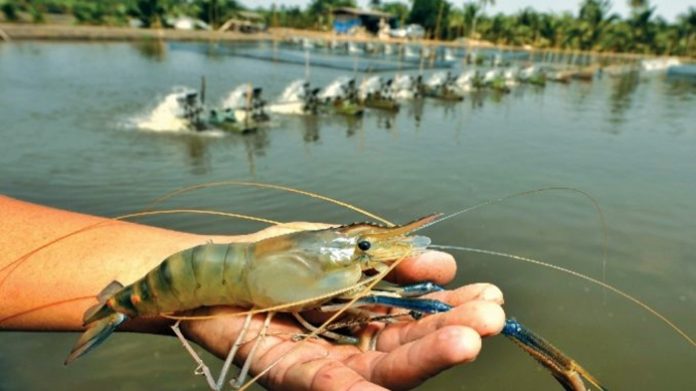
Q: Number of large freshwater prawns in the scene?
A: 1